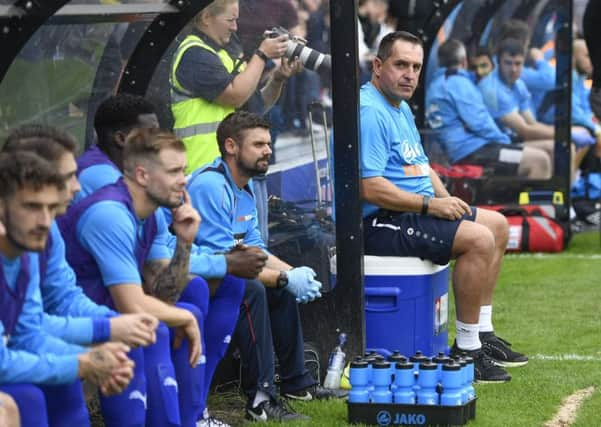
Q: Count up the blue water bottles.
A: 12